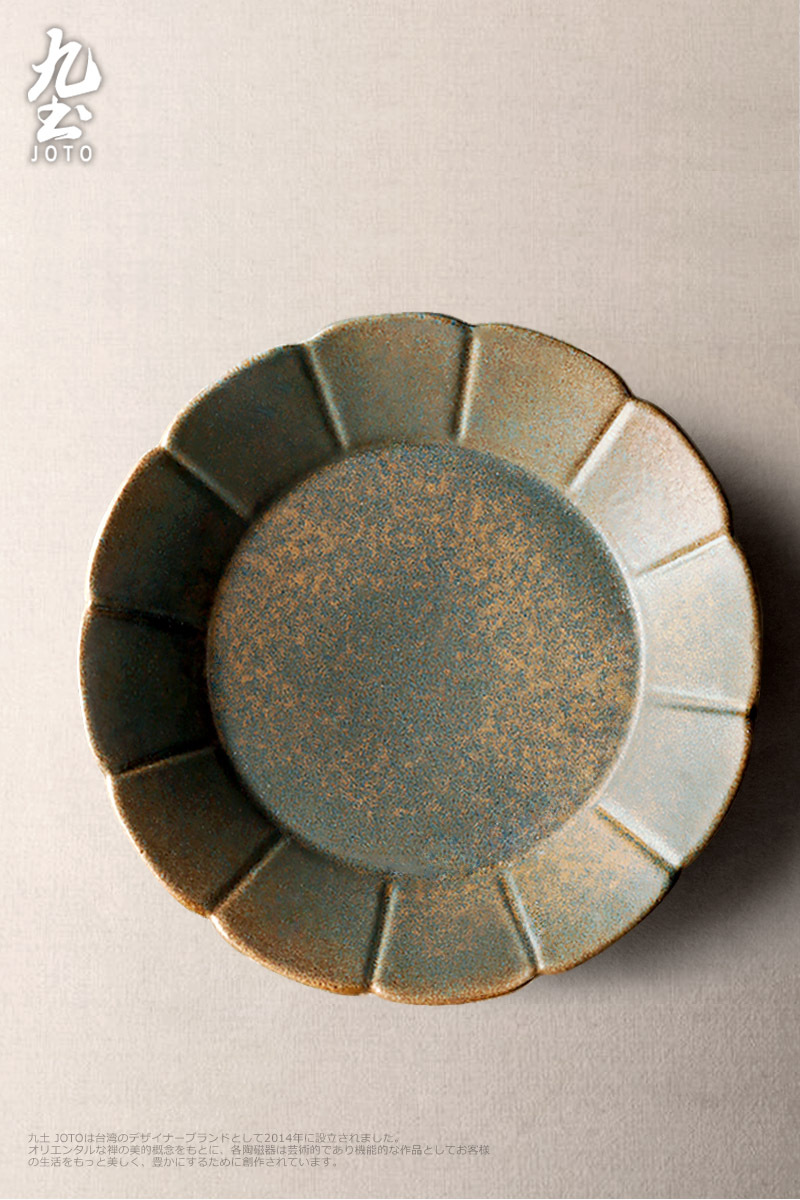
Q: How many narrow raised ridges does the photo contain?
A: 12